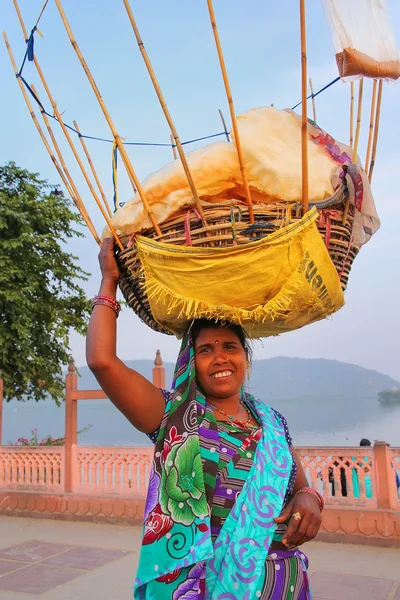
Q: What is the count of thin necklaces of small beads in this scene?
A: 1